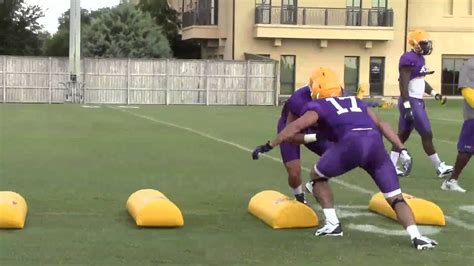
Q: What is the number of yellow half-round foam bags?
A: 4